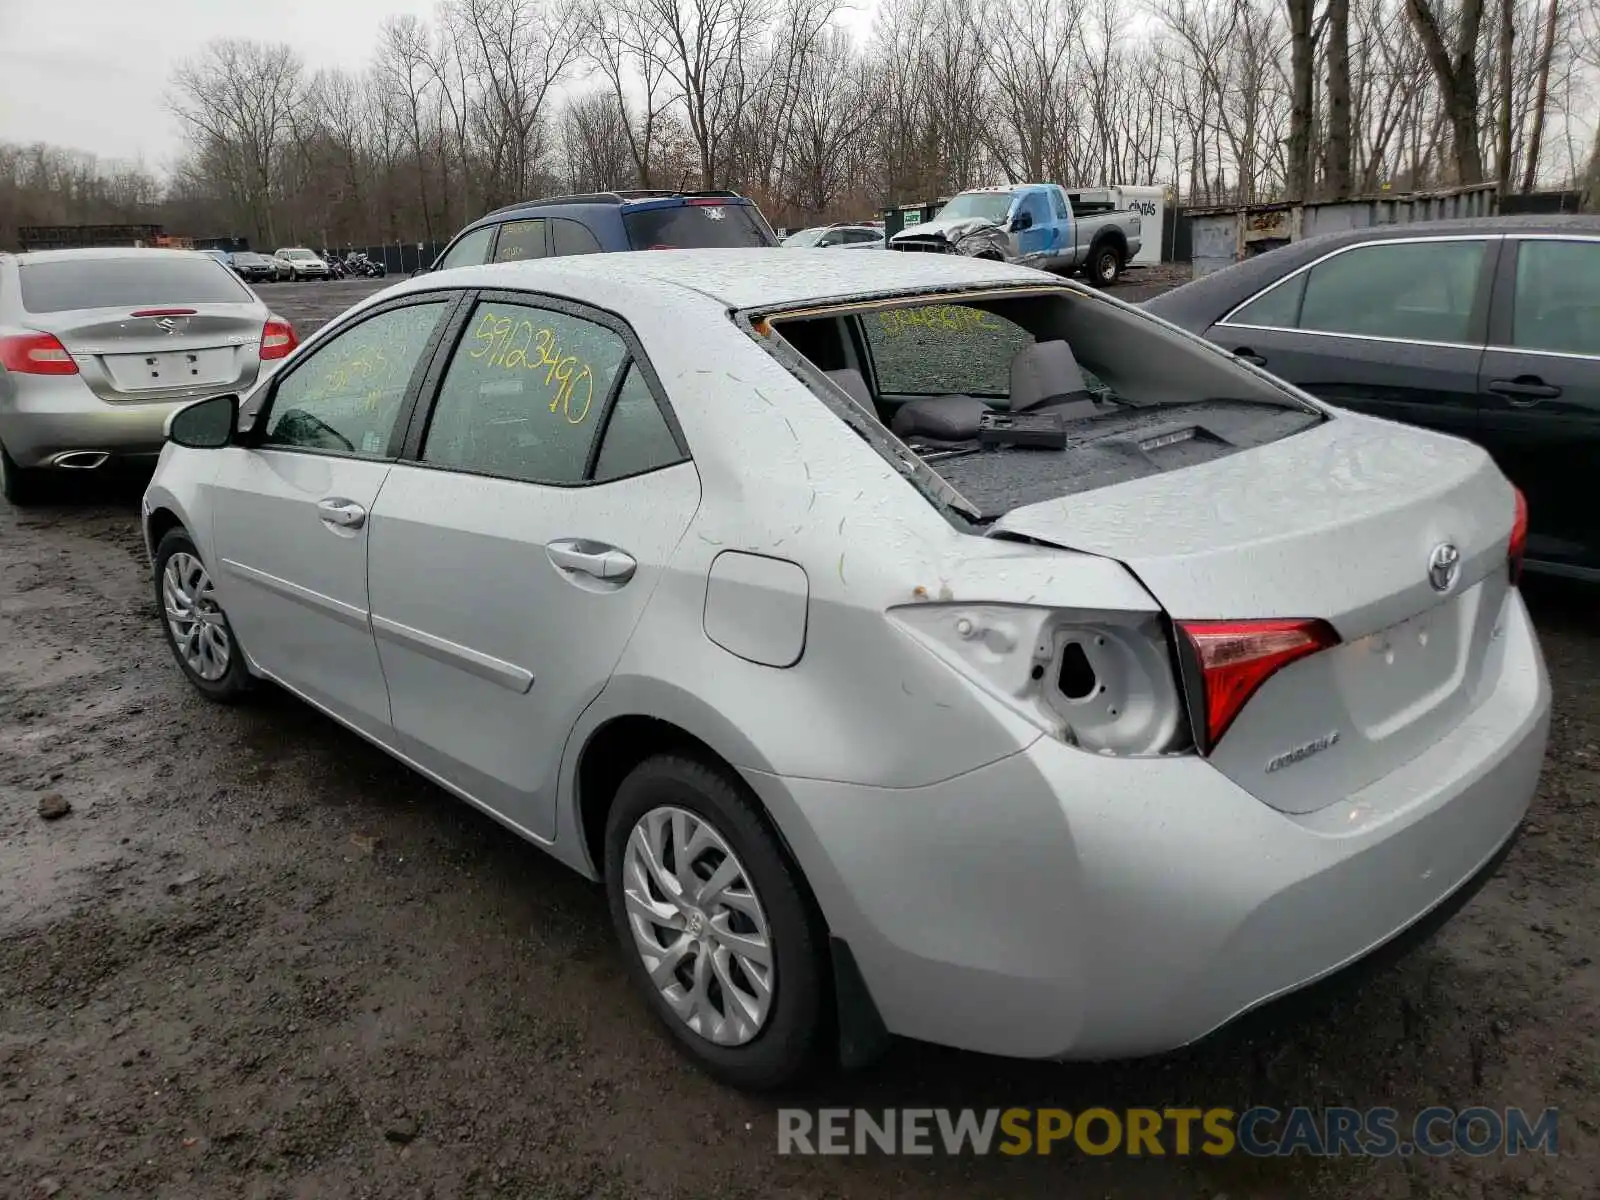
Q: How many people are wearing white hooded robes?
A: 0